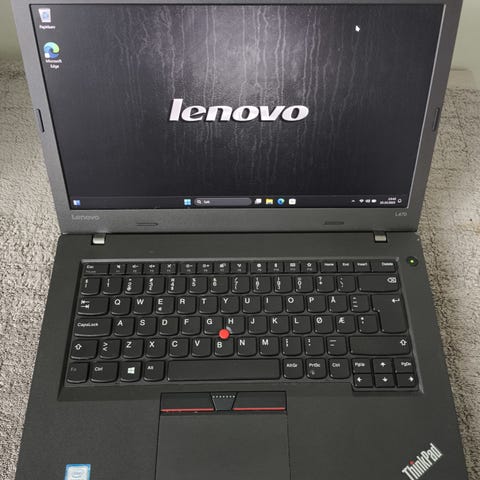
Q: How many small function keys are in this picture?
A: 12